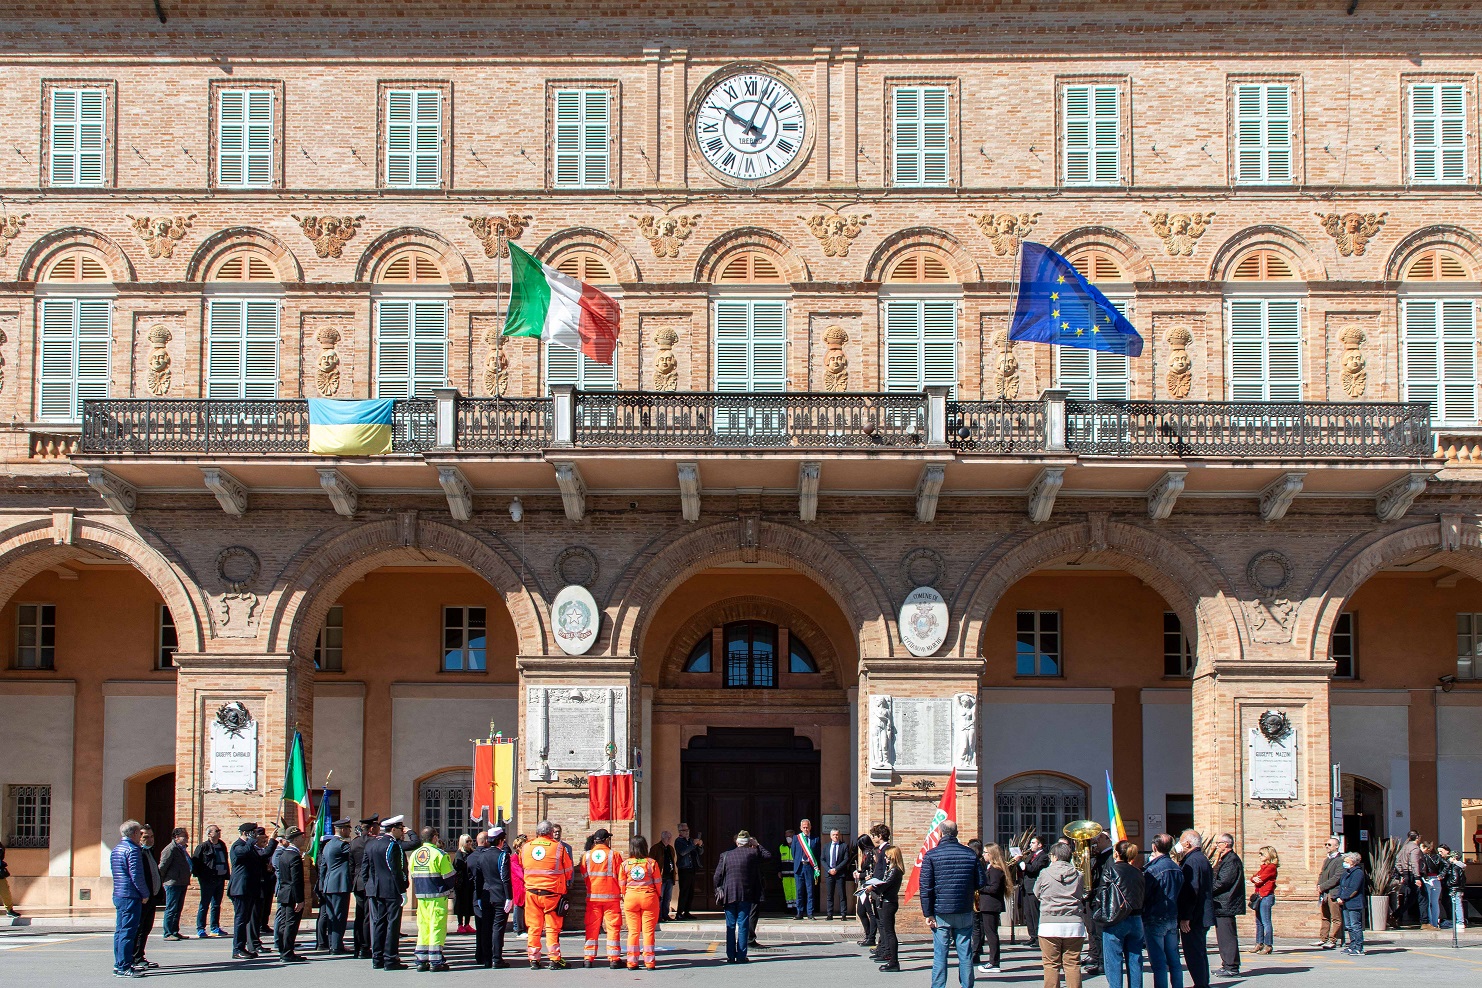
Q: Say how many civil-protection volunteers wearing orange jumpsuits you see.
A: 3